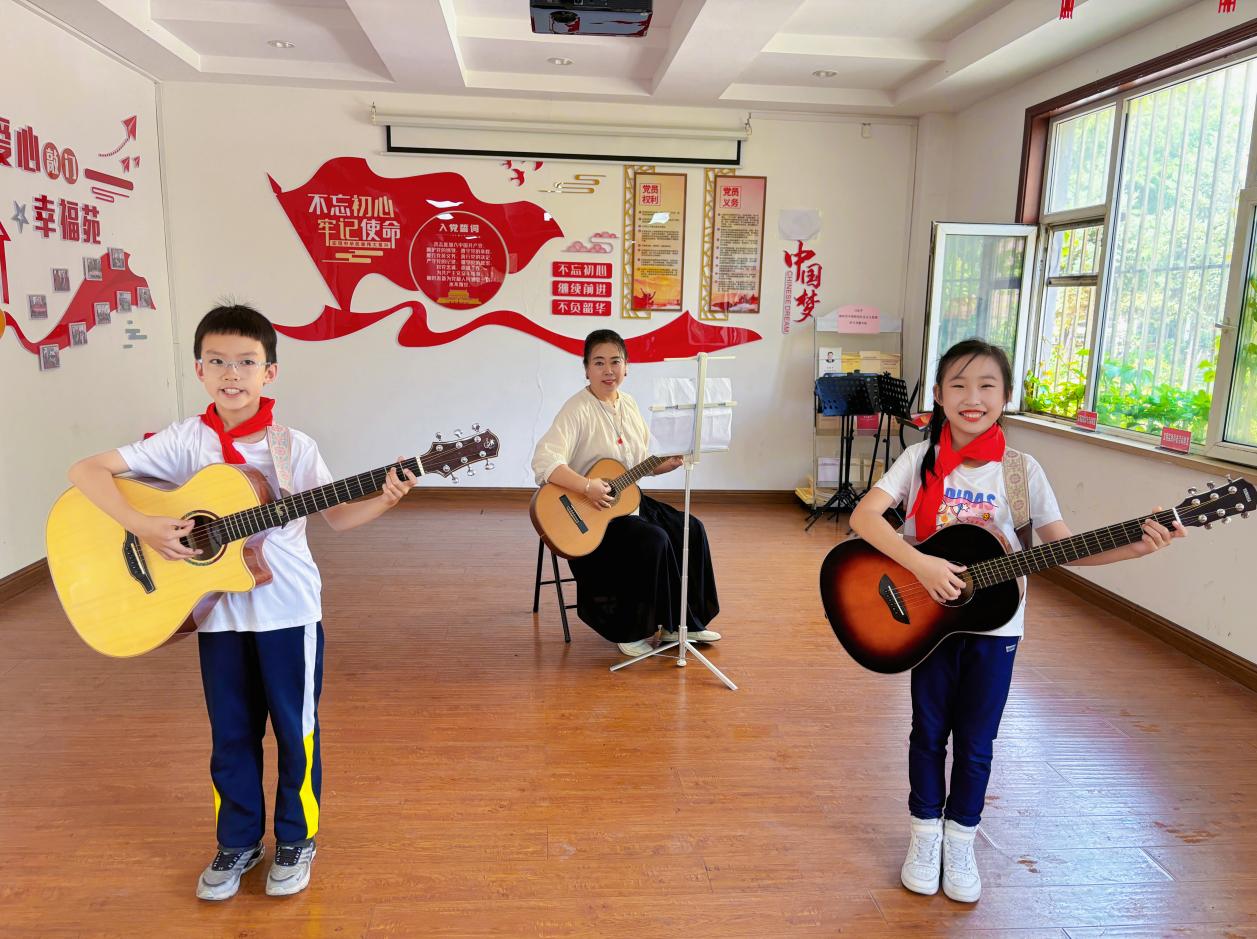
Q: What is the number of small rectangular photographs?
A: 9